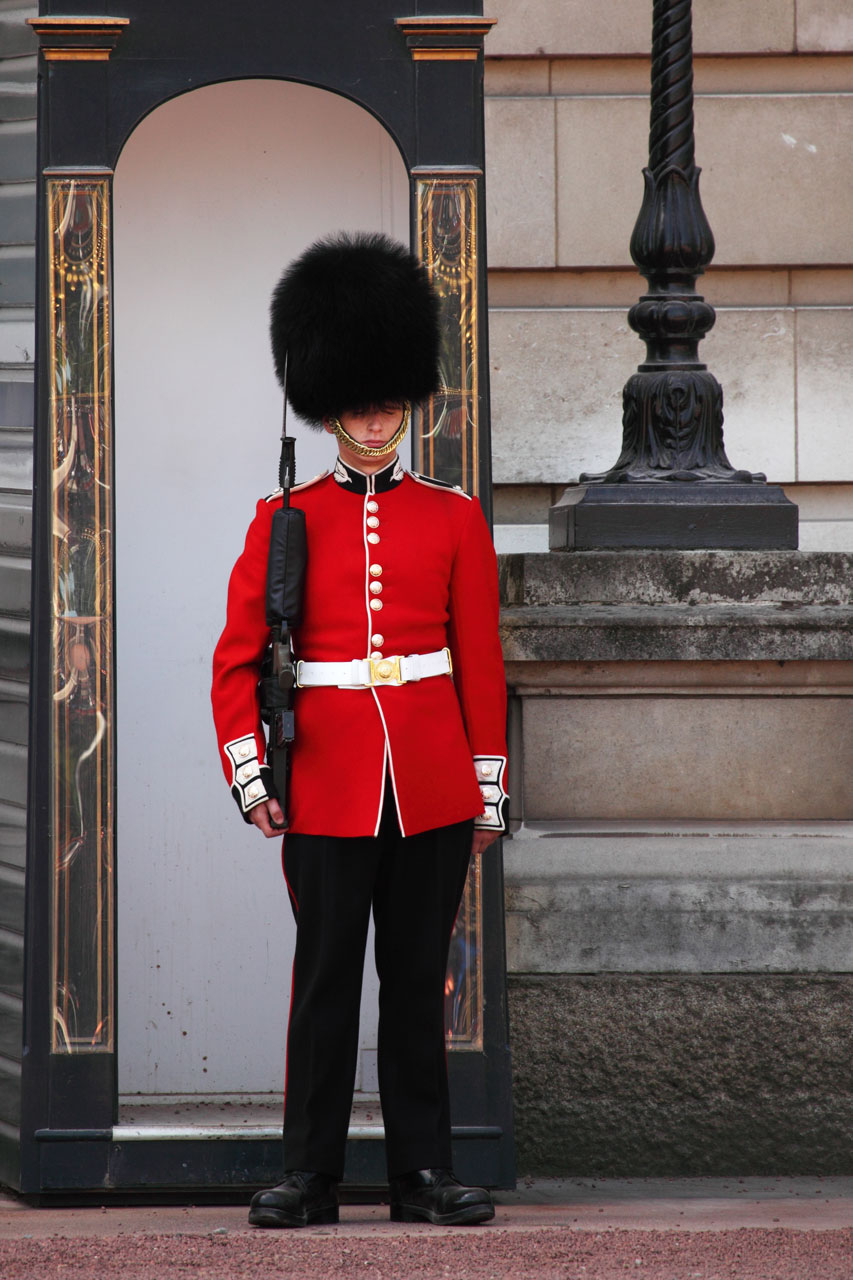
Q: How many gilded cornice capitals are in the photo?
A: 2